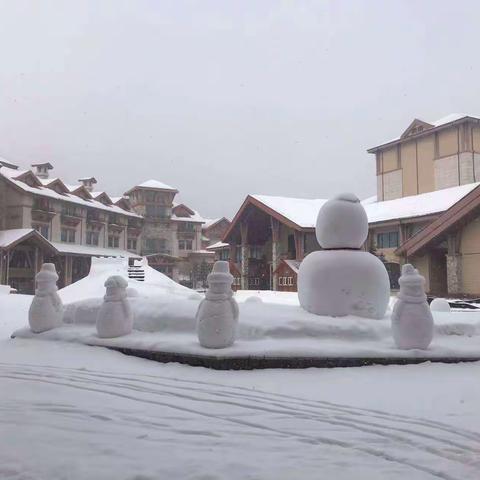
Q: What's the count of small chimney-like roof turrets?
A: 2